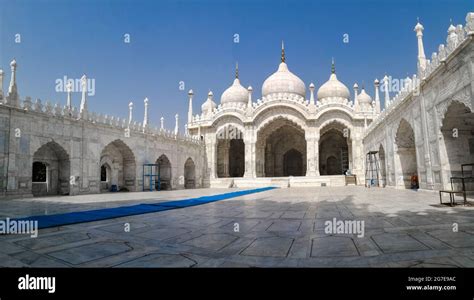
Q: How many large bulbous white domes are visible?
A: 3